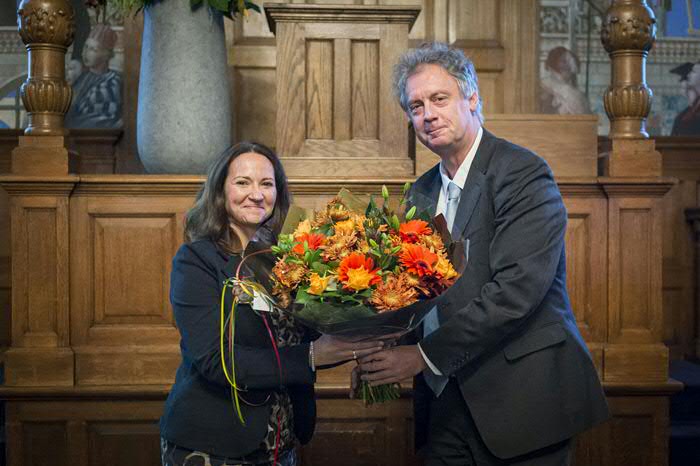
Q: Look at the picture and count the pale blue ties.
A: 1